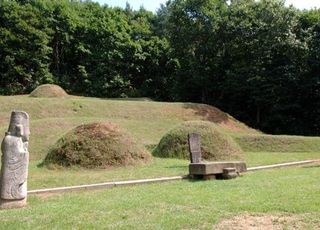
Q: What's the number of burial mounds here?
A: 3